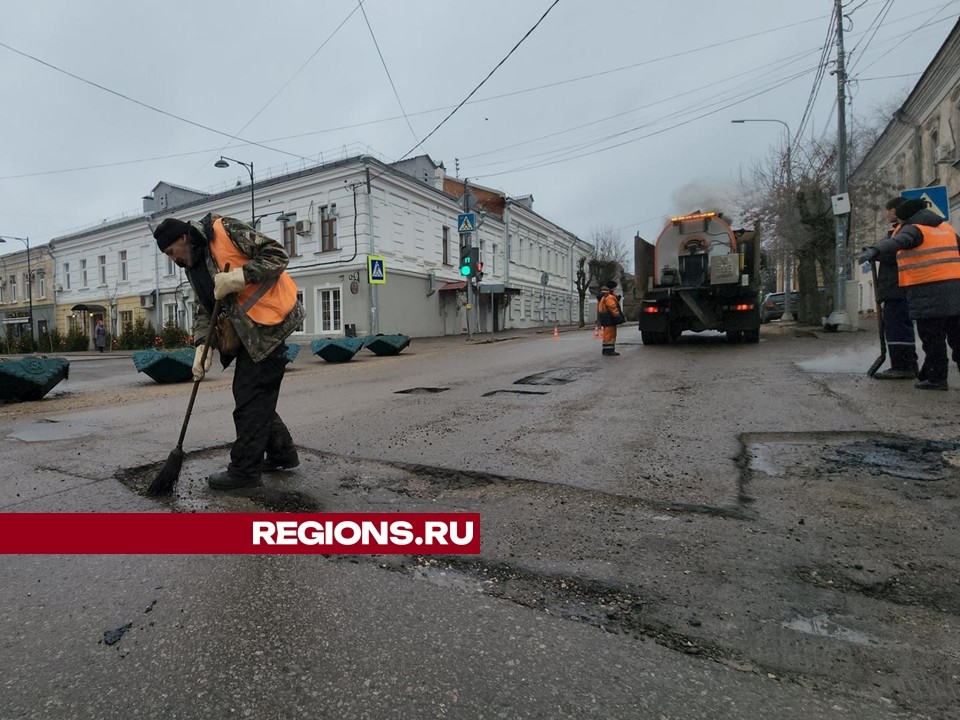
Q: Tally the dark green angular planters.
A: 5